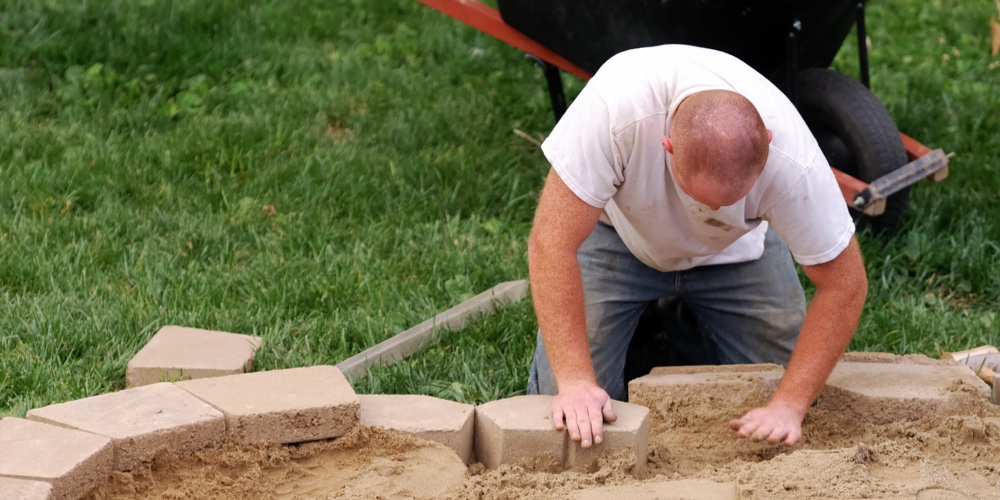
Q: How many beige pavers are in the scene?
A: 9